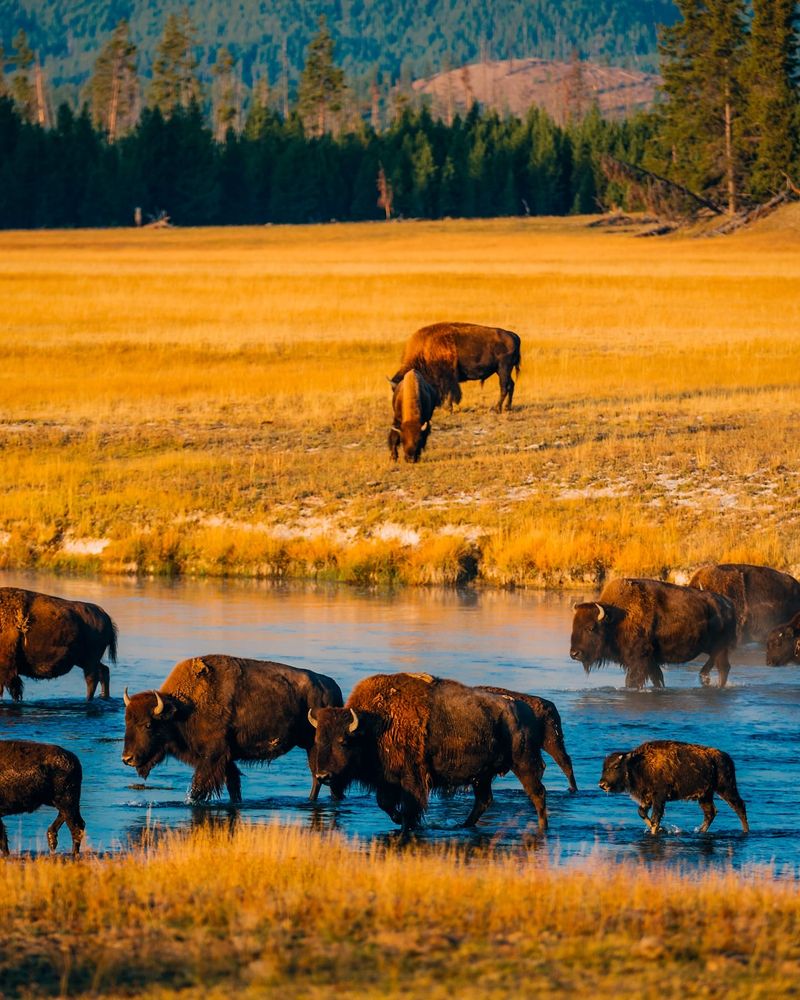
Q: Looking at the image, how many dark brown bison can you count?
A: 11